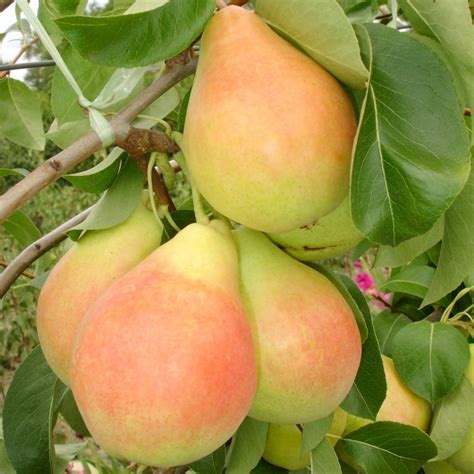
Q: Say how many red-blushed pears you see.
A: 4